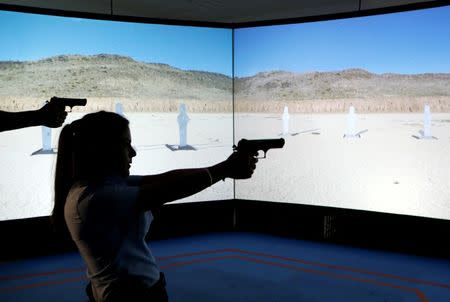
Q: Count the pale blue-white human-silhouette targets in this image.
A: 6